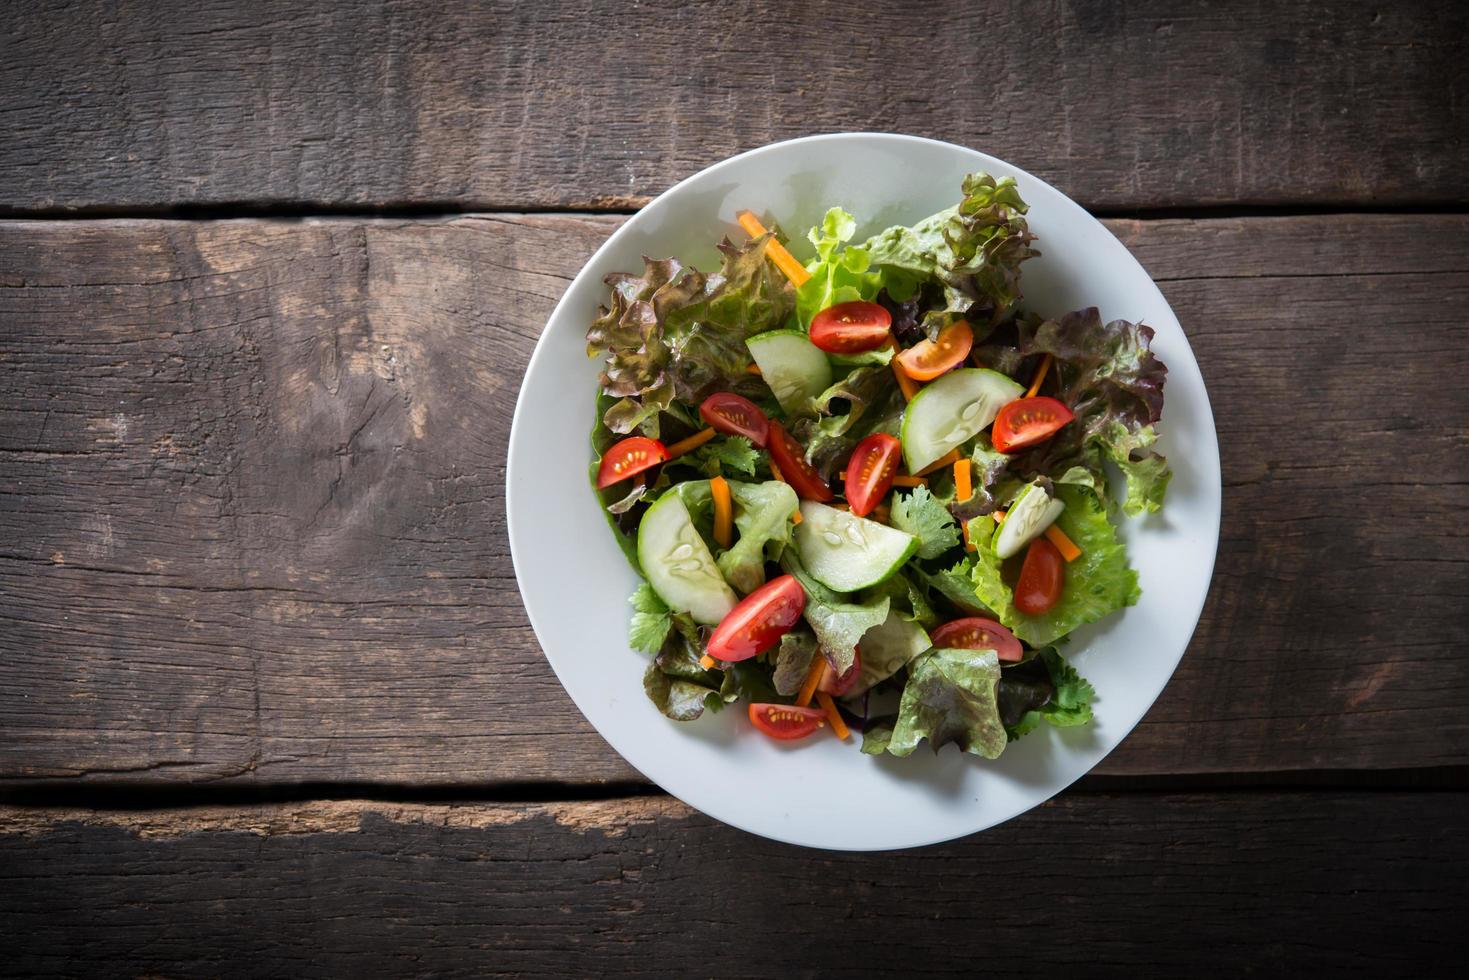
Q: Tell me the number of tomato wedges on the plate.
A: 12